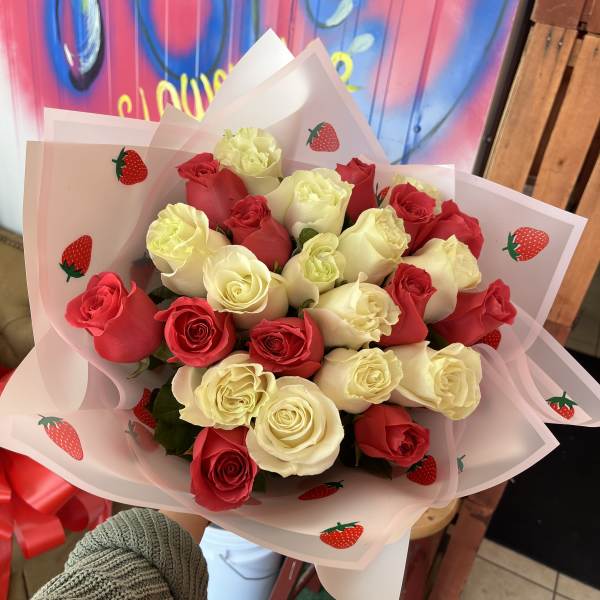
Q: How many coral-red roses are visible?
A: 12